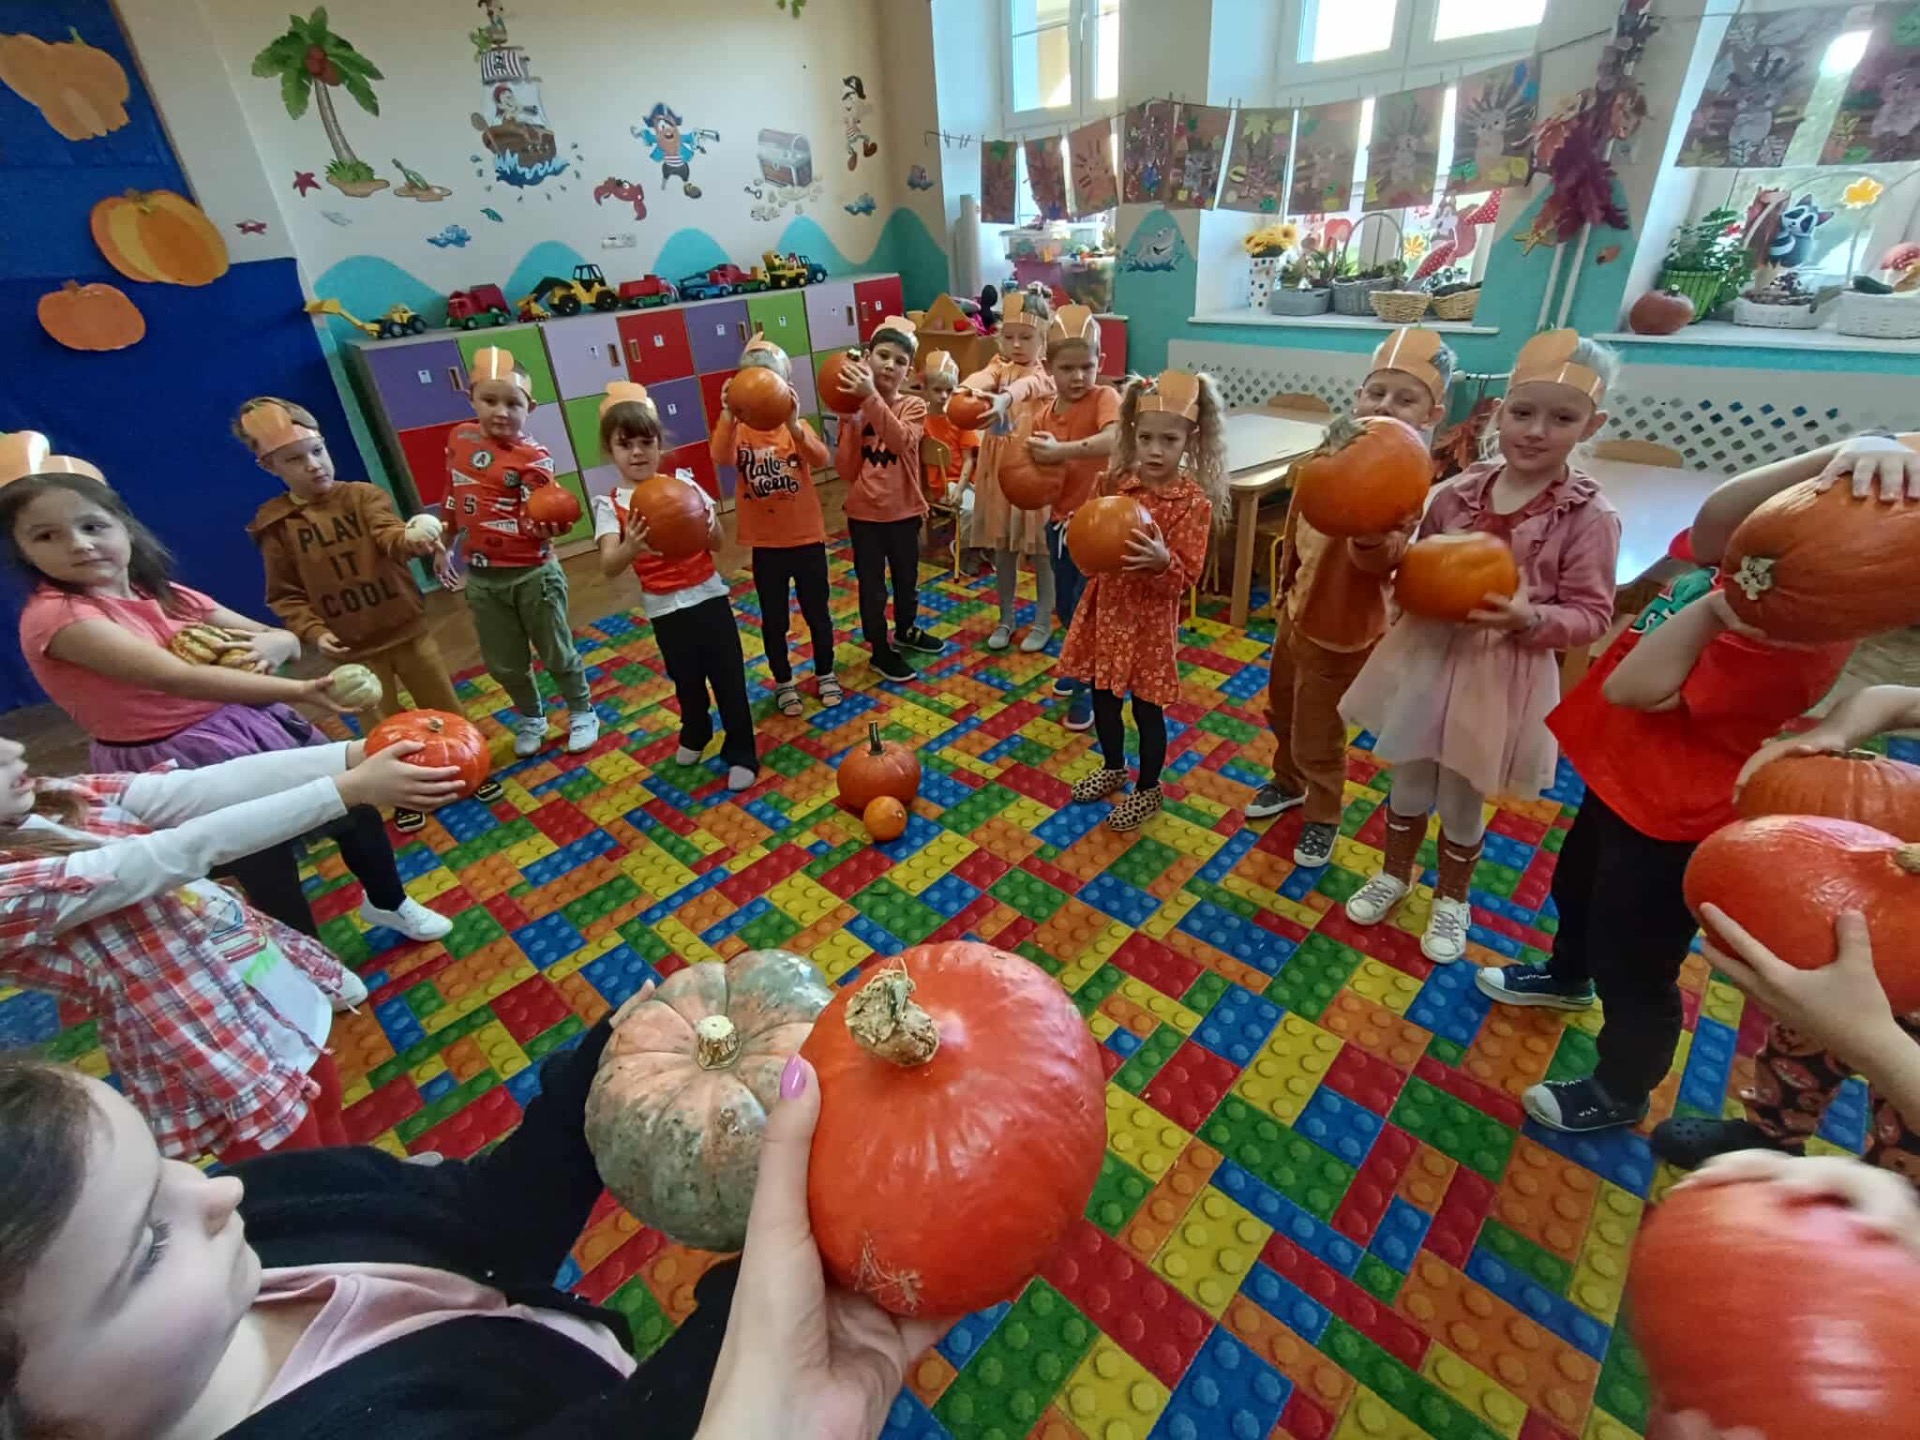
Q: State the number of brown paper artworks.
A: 11